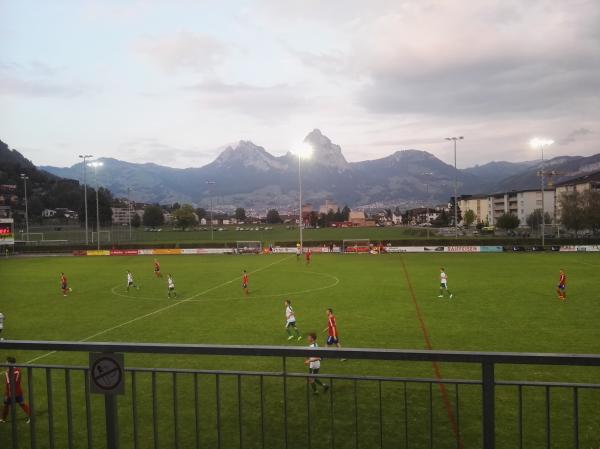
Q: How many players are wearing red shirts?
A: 7